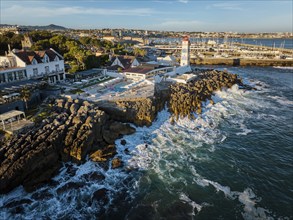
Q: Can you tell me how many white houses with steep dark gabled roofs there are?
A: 2